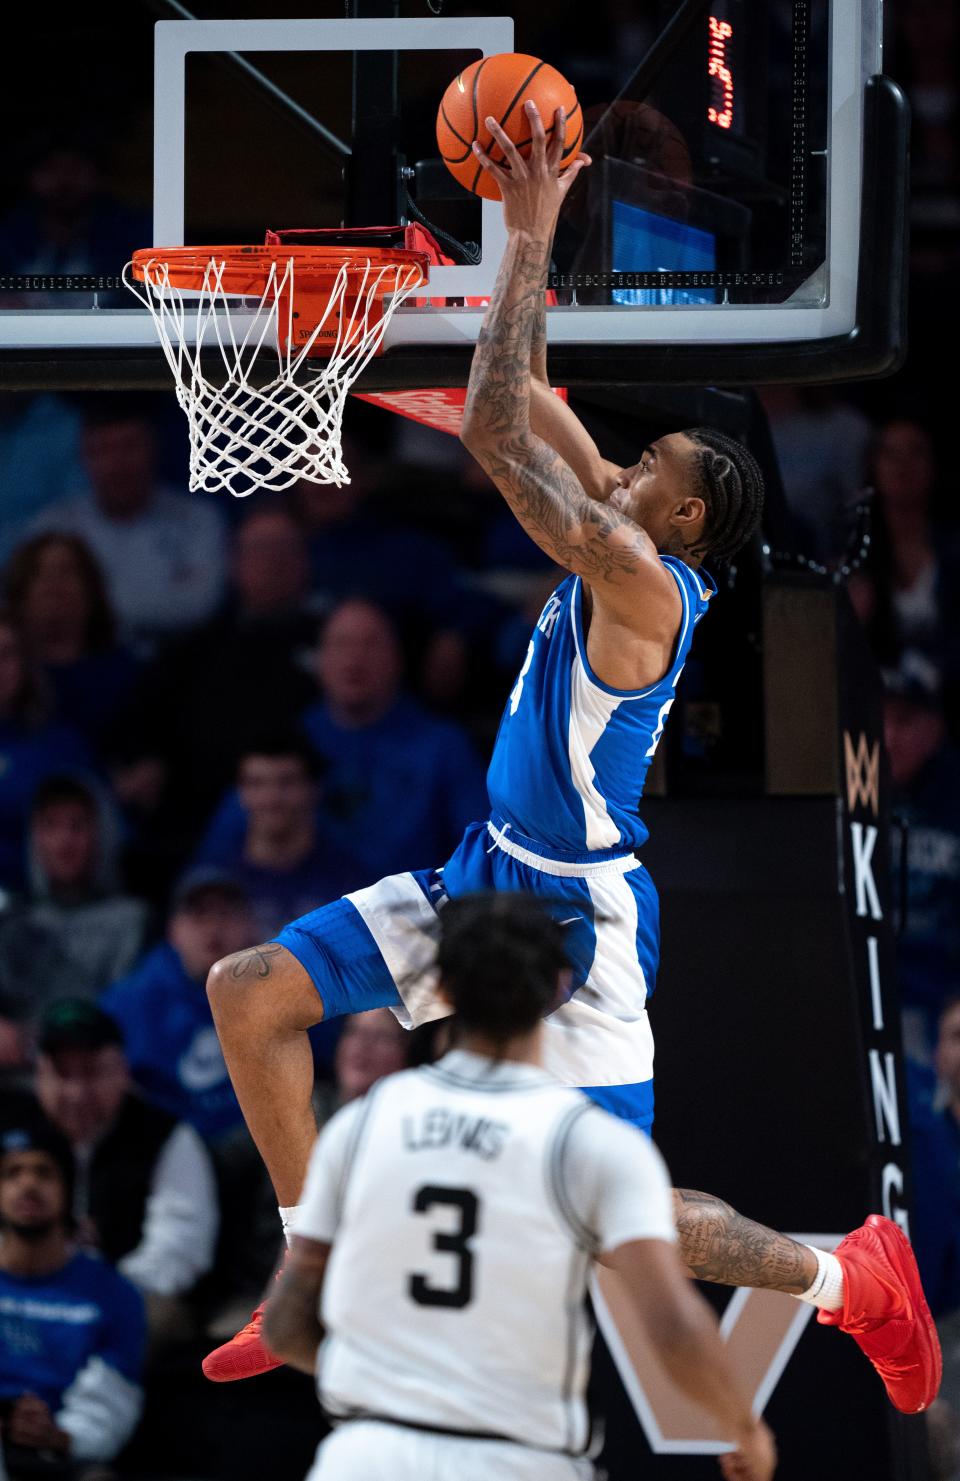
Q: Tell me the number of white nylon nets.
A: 1